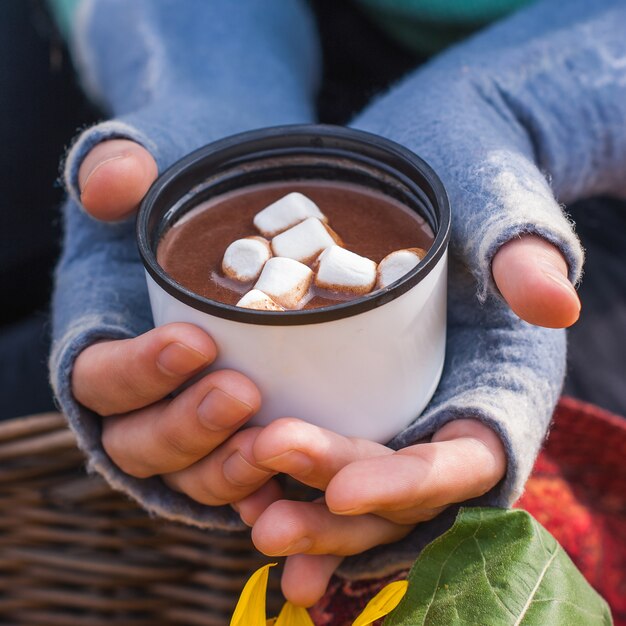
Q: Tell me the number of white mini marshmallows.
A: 7